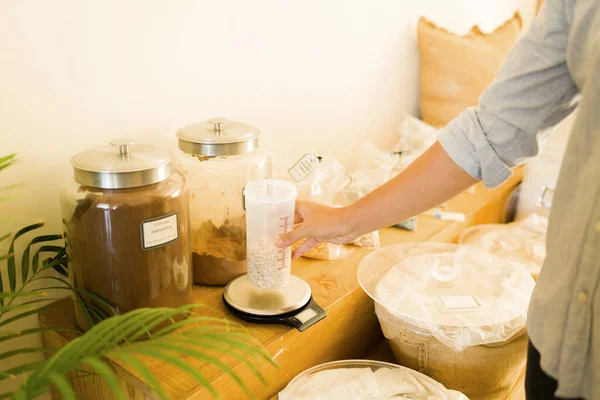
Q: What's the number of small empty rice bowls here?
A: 0